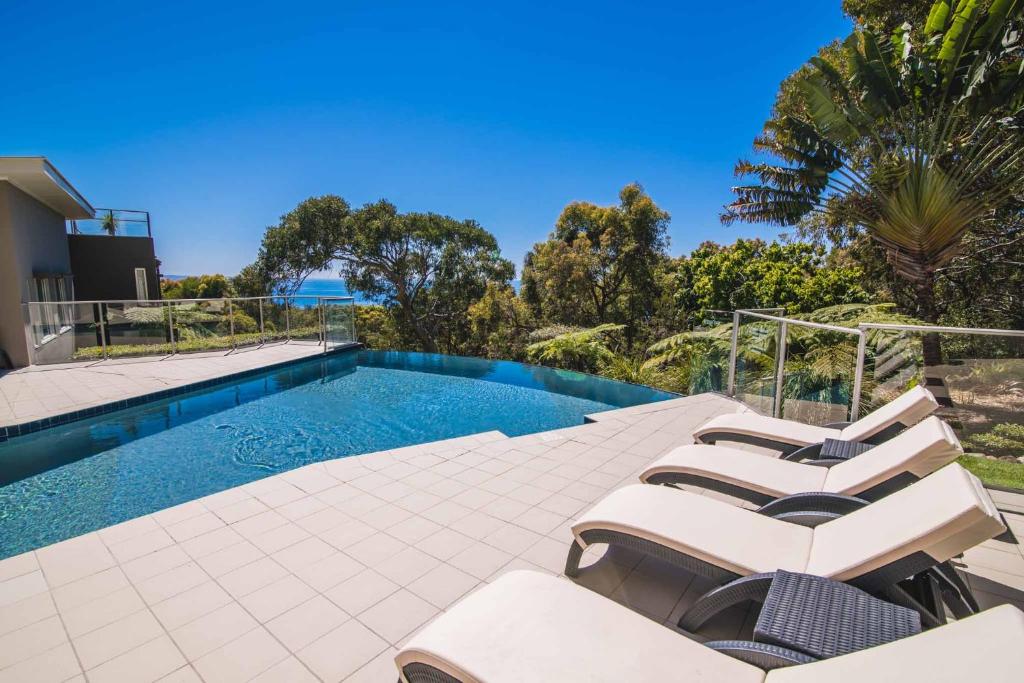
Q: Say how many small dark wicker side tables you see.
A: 2